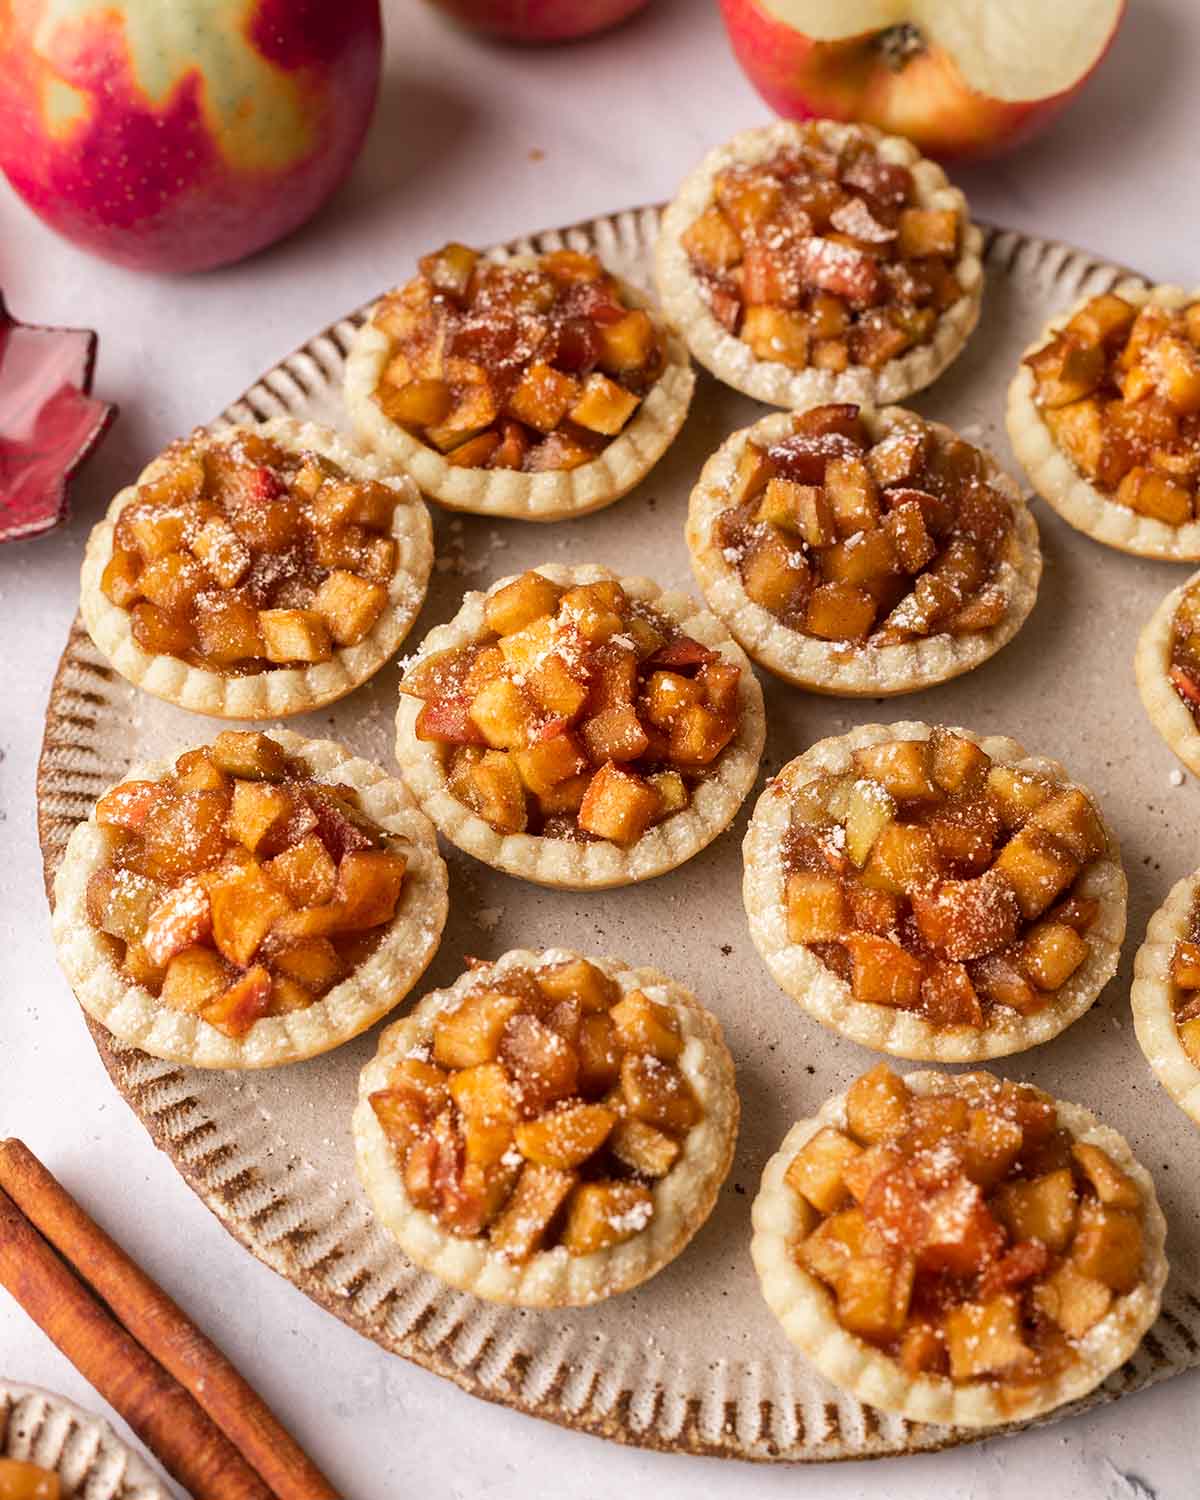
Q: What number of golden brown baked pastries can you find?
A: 12